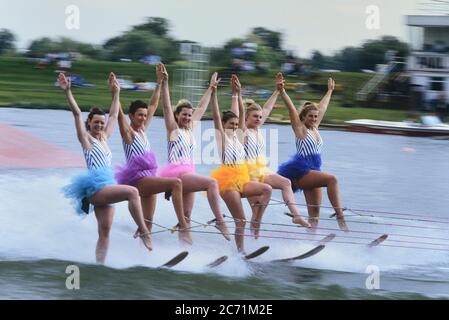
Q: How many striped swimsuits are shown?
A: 6